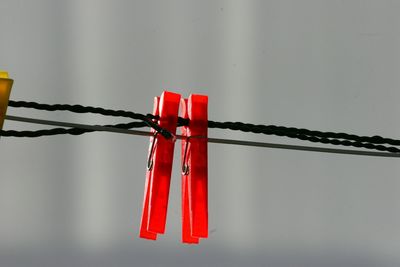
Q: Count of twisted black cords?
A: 2